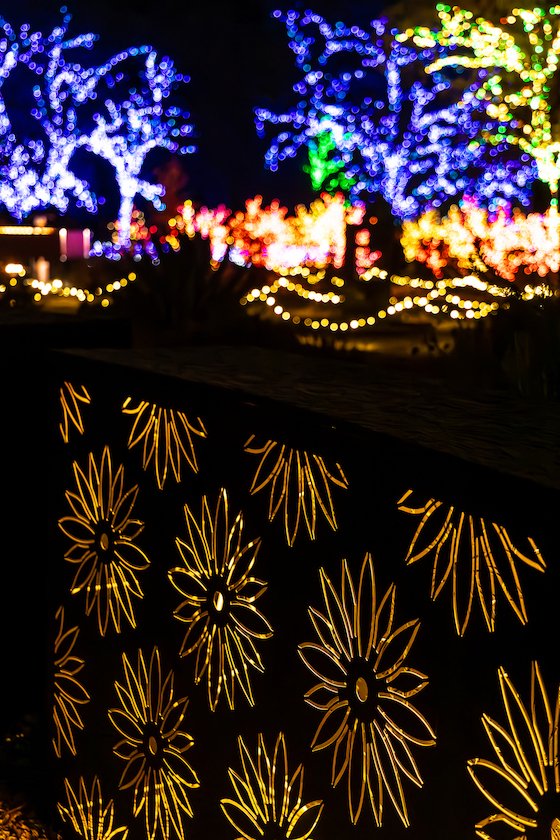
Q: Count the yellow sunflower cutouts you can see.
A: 12